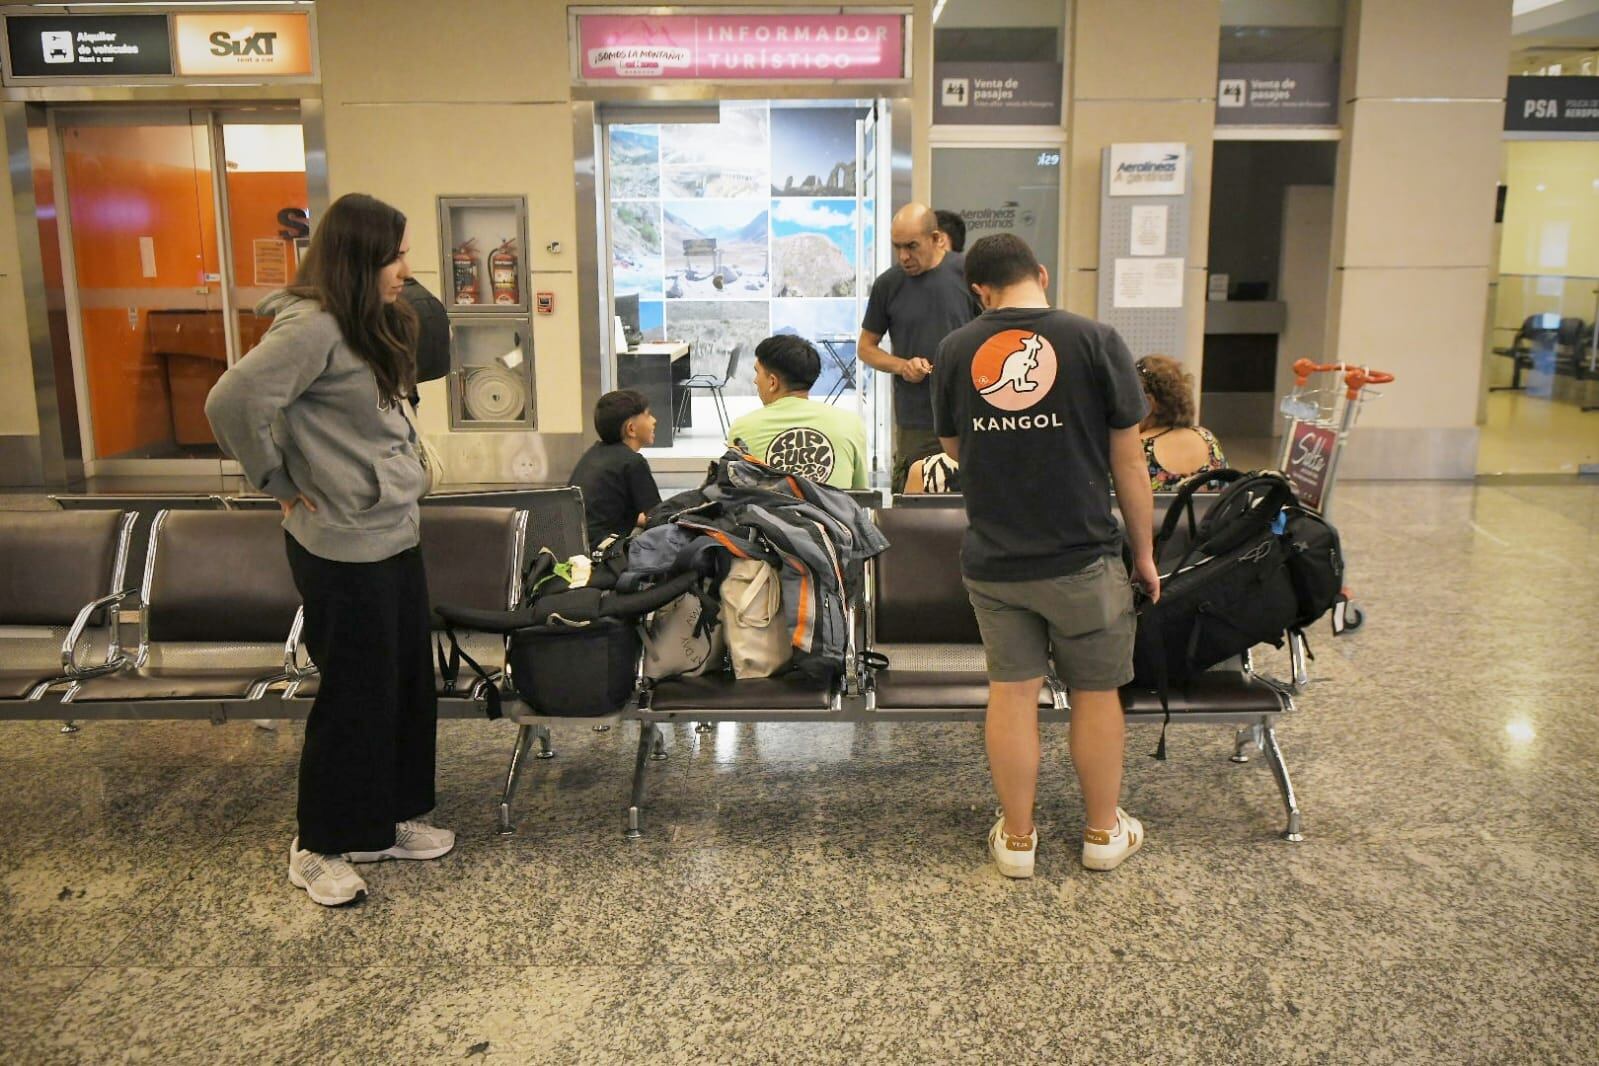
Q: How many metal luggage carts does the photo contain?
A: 1